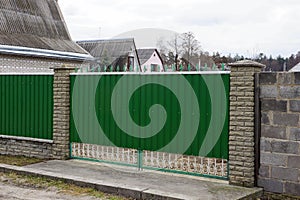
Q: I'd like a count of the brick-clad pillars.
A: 2